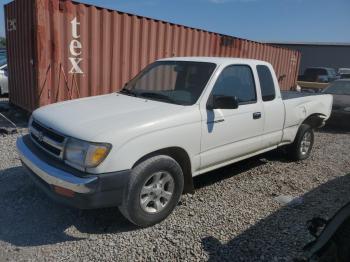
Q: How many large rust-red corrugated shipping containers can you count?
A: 1